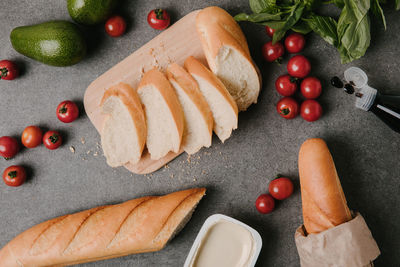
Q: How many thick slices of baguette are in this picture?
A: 4